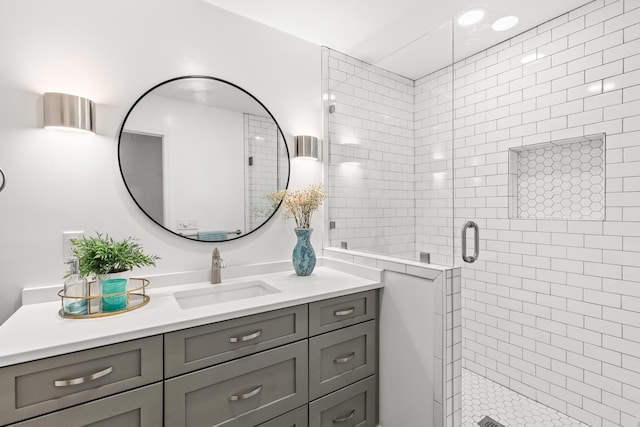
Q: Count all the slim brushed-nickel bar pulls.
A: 6